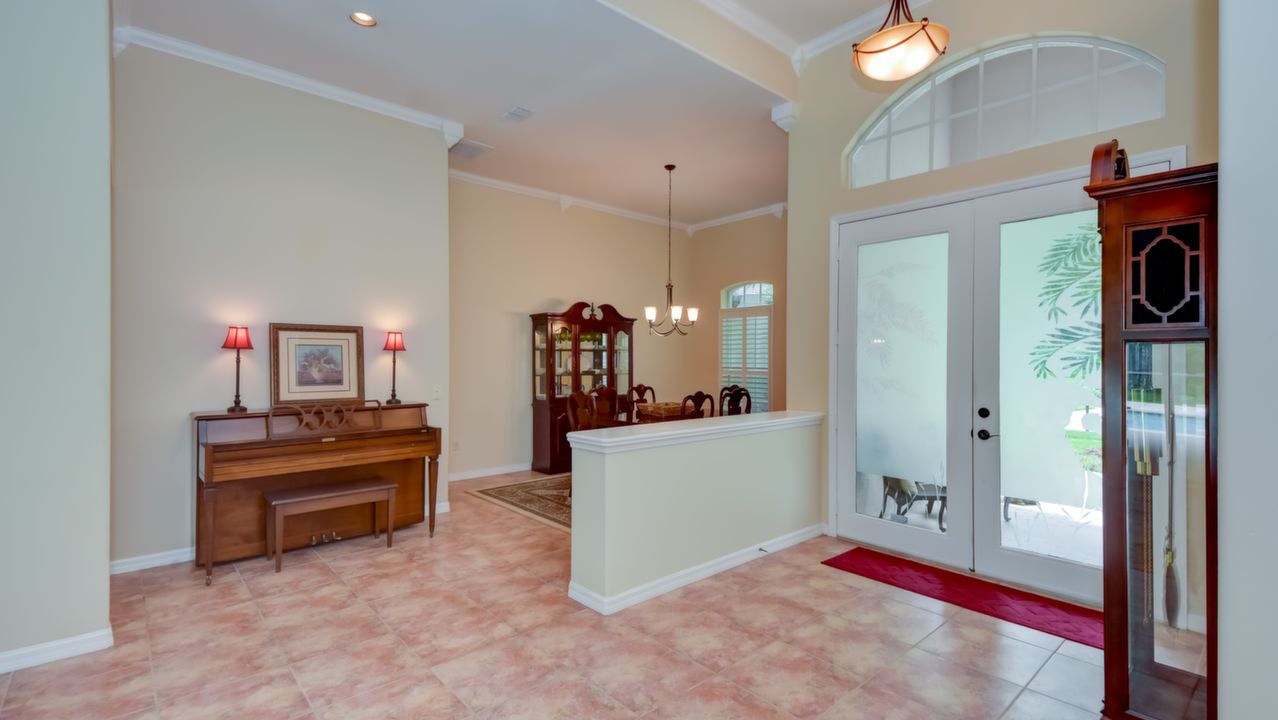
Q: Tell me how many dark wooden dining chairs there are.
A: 6